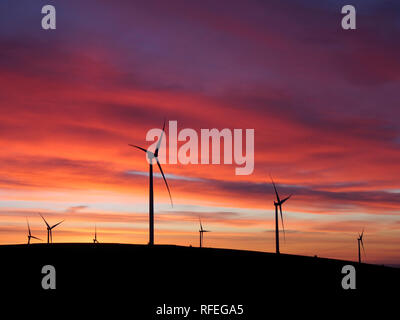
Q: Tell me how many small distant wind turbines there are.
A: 5